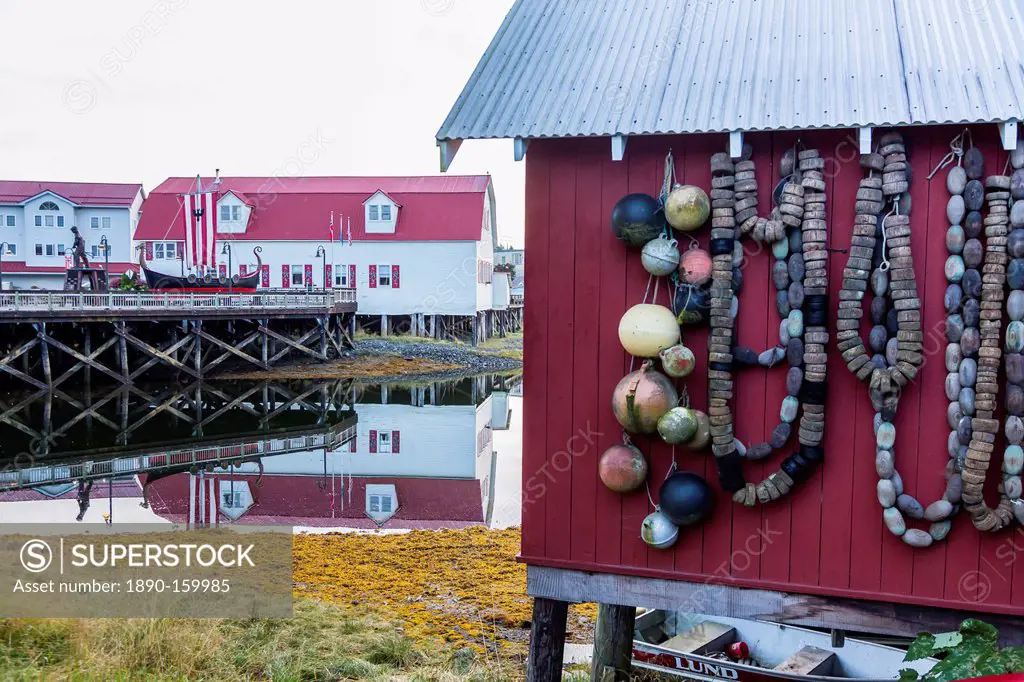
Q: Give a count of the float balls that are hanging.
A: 13